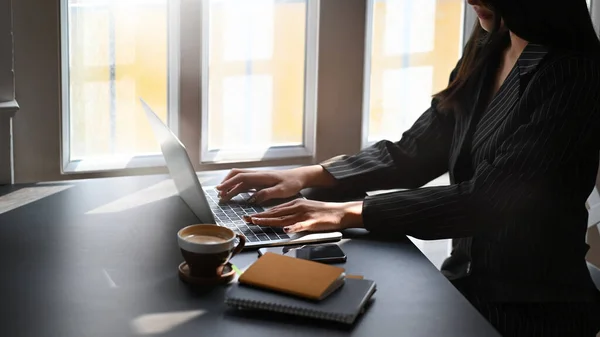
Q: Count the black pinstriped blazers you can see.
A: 1